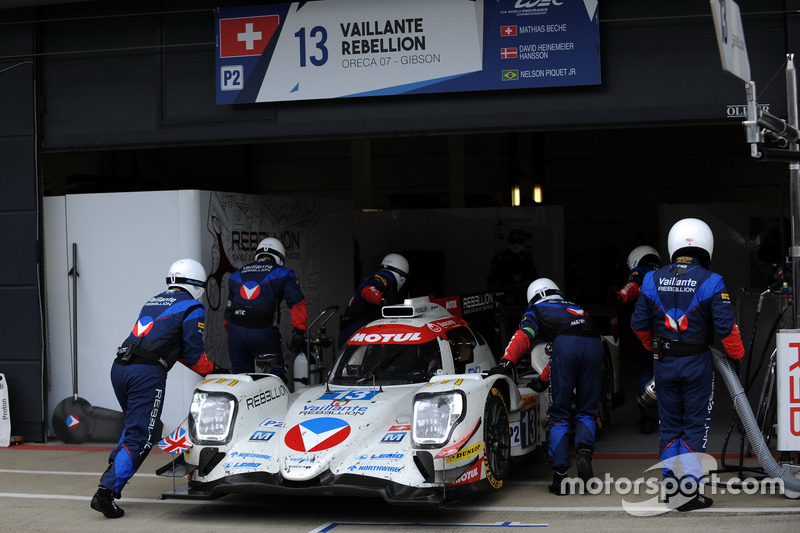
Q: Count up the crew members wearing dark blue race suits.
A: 6